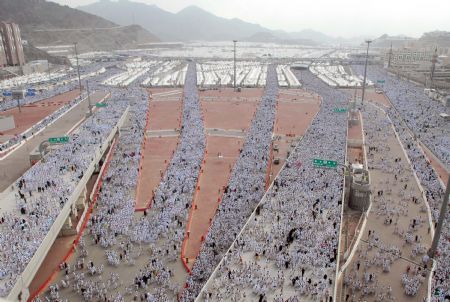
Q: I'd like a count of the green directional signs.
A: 5